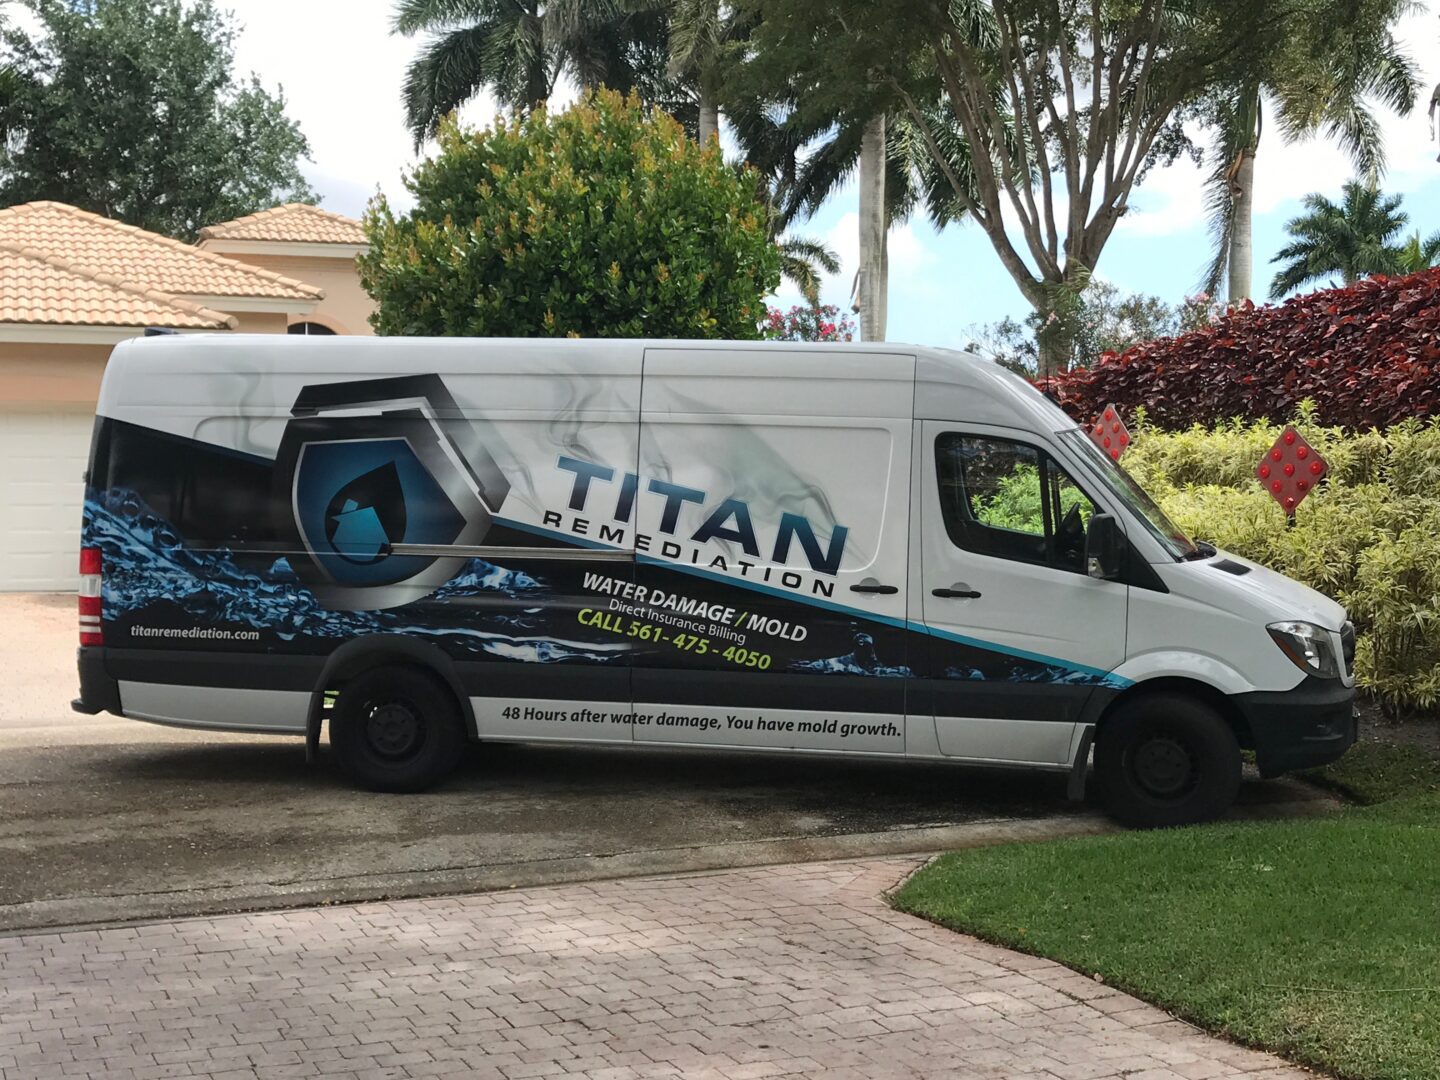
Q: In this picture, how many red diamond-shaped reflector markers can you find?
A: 2